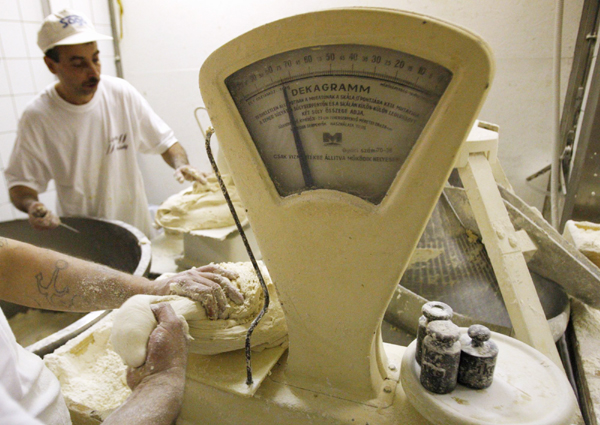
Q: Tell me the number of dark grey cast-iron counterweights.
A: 3